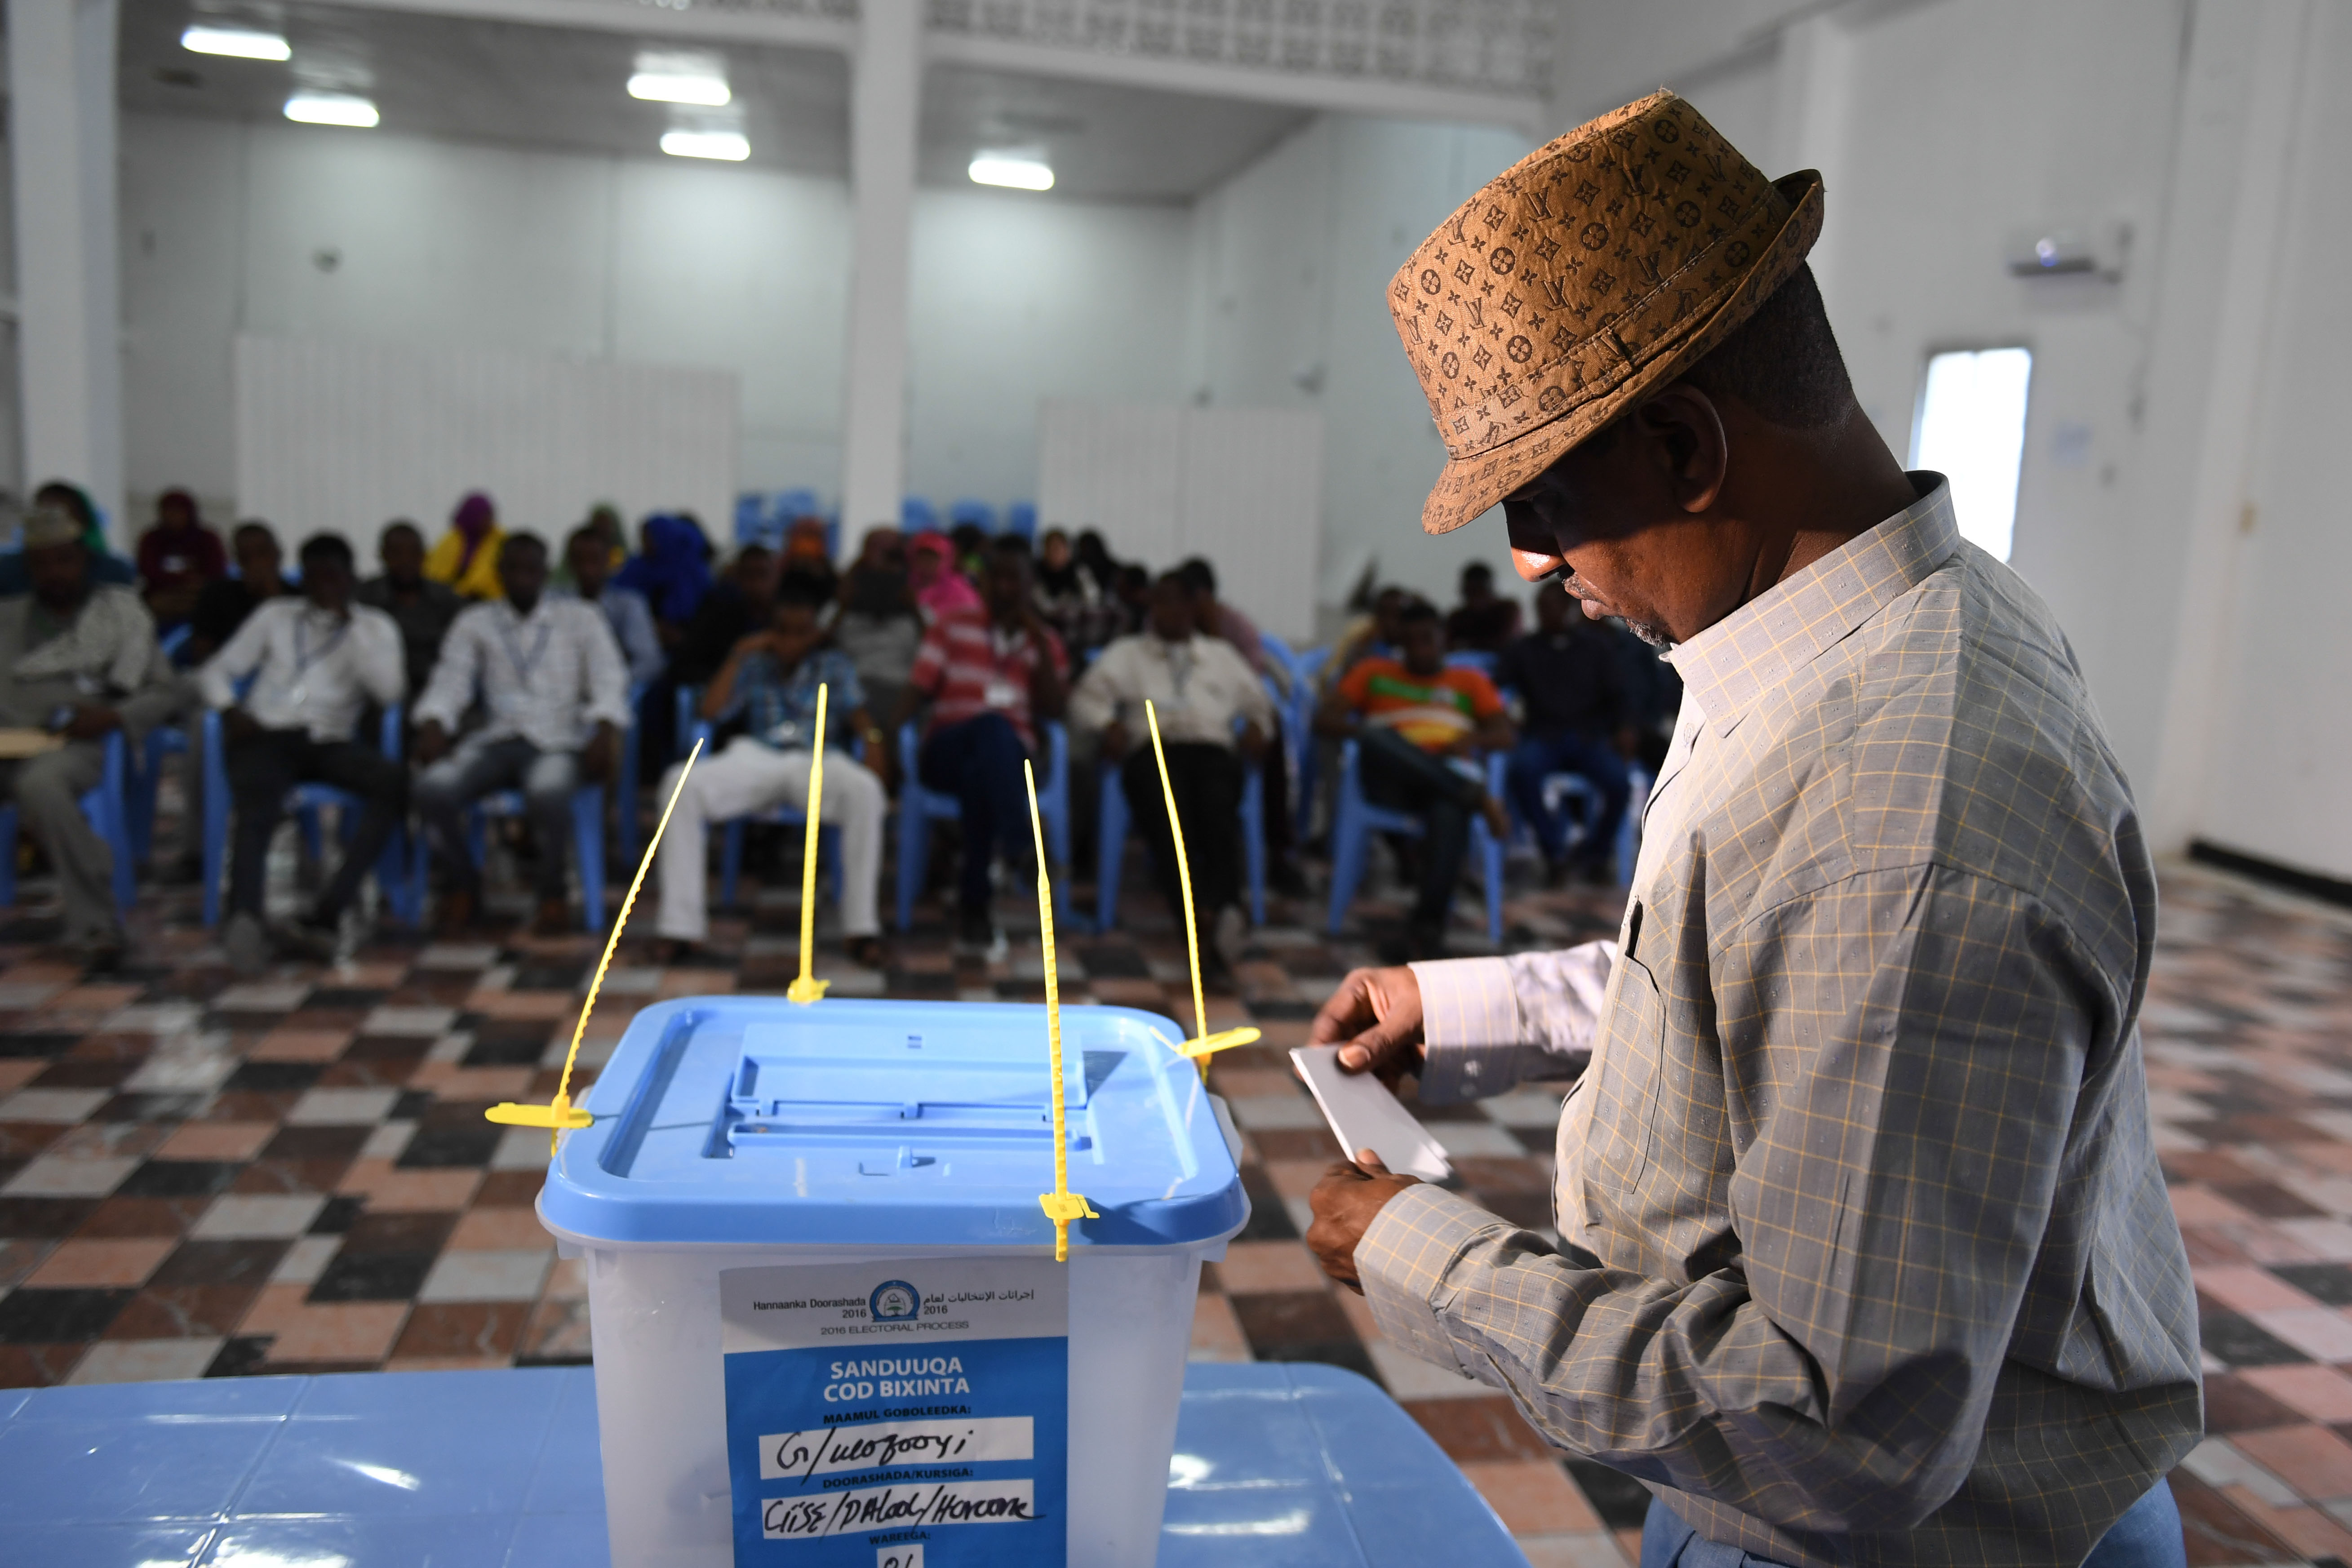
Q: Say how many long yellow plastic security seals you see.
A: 4